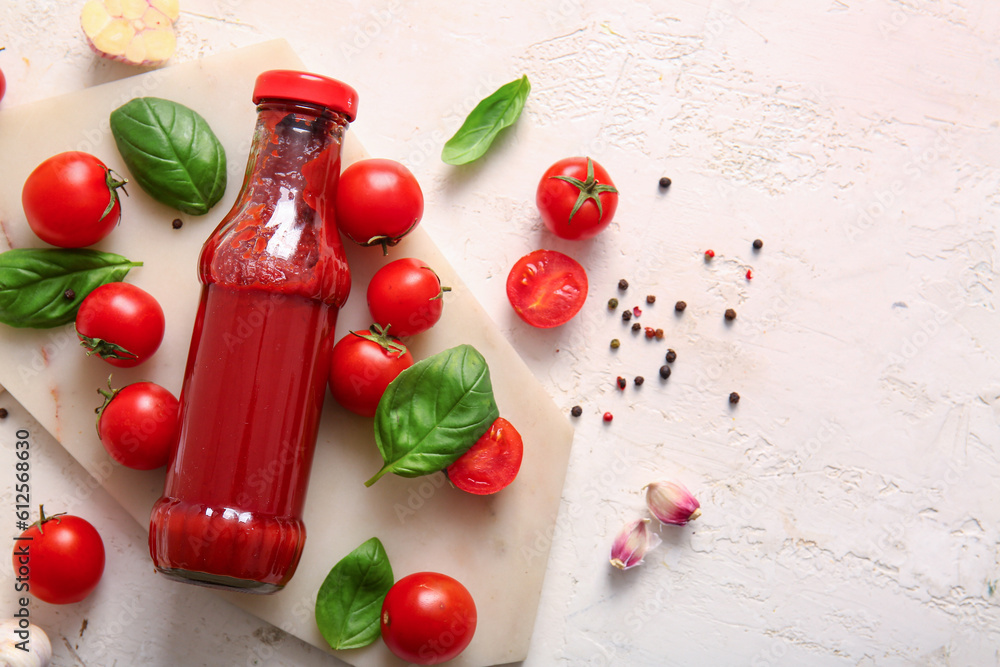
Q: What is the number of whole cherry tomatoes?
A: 9